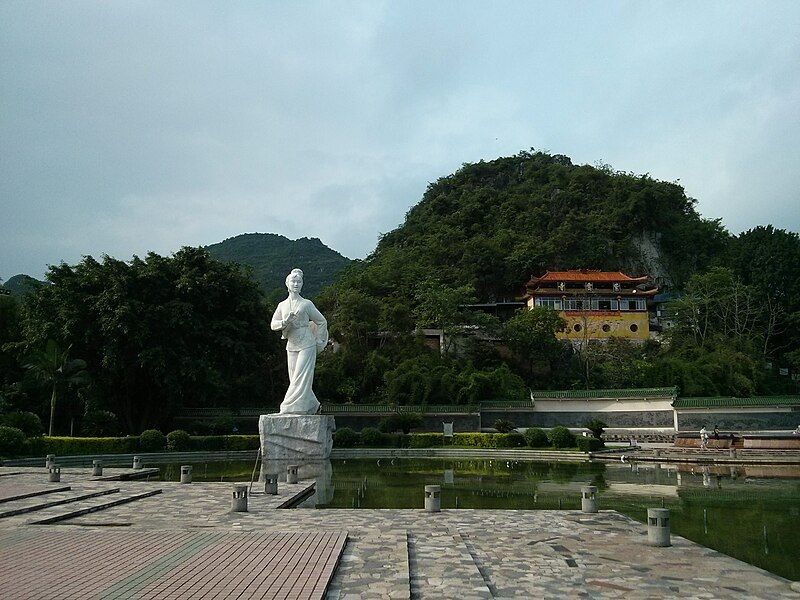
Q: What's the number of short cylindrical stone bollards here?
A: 11